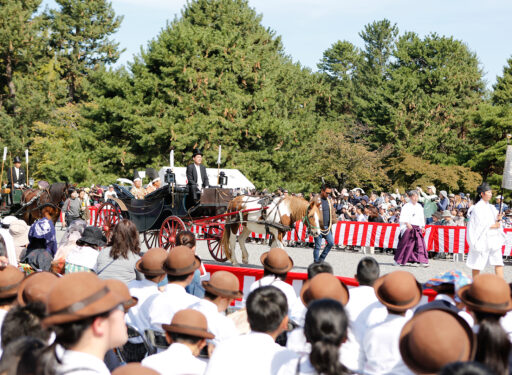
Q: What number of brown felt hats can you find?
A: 14